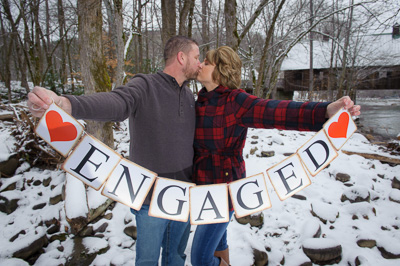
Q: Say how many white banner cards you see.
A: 9